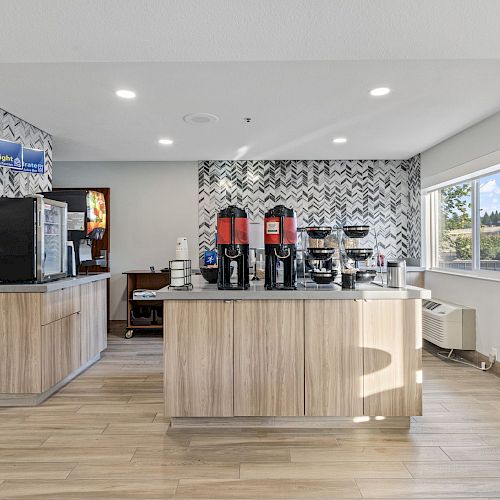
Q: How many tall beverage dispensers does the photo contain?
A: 2